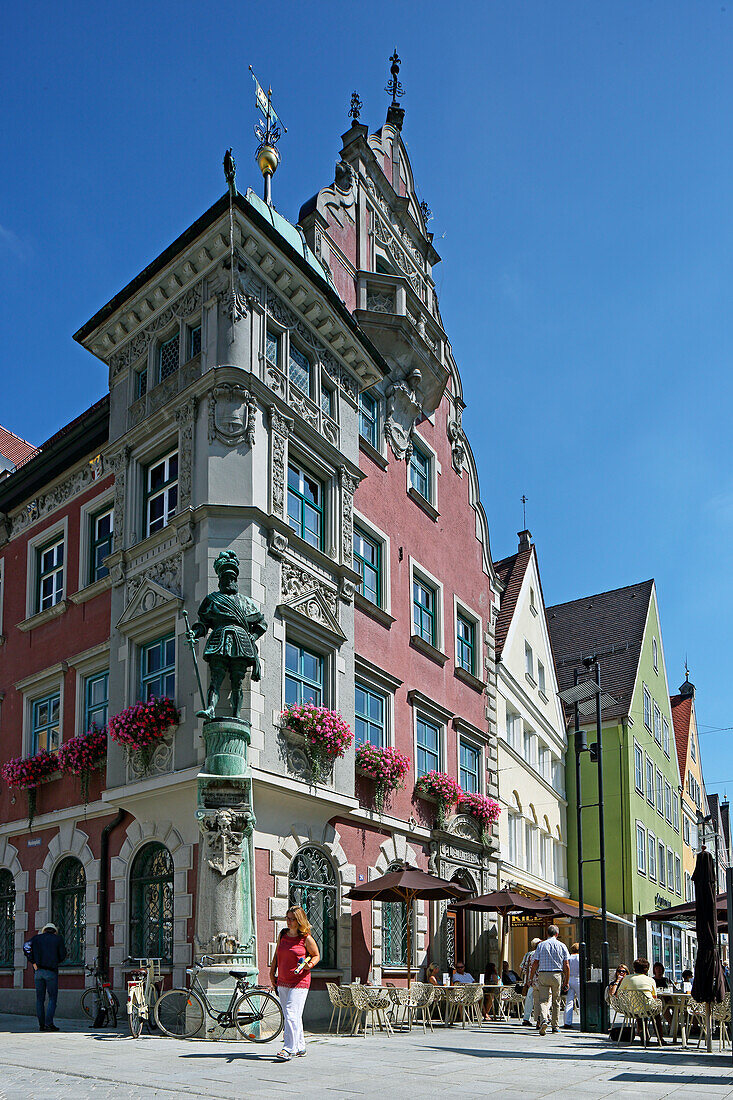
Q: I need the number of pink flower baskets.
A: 7